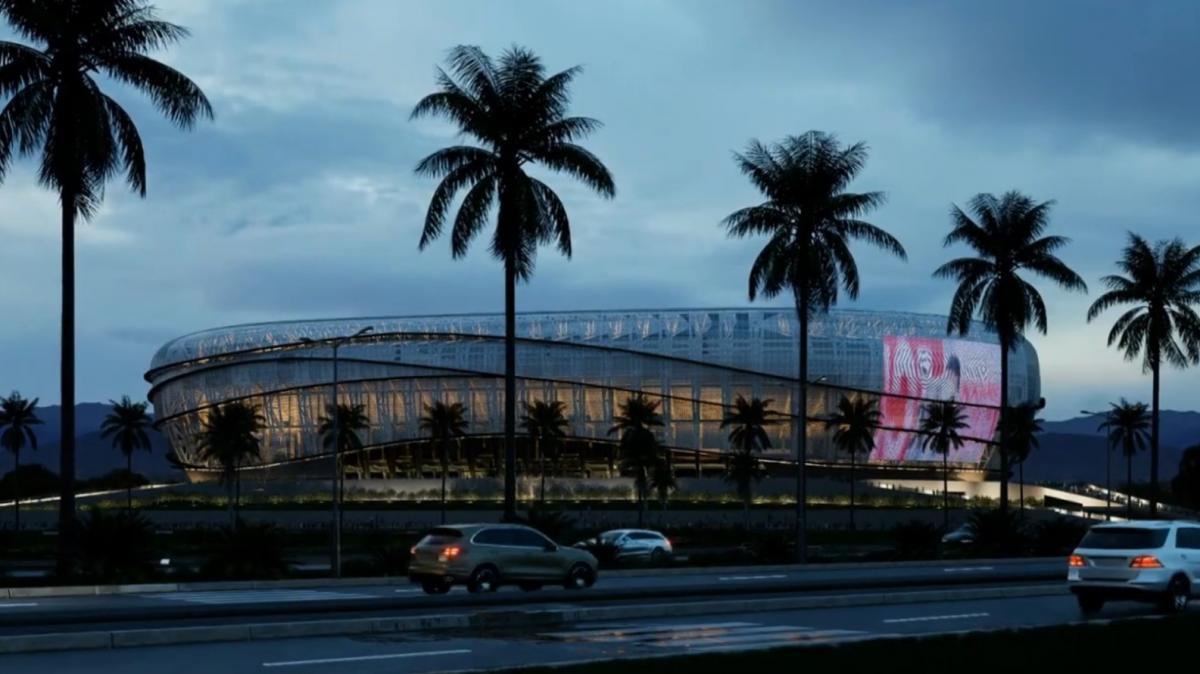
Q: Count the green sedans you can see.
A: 0